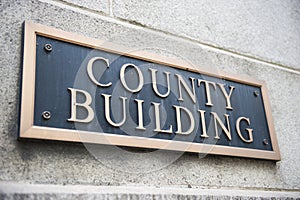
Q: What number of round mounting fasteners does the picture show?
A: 4